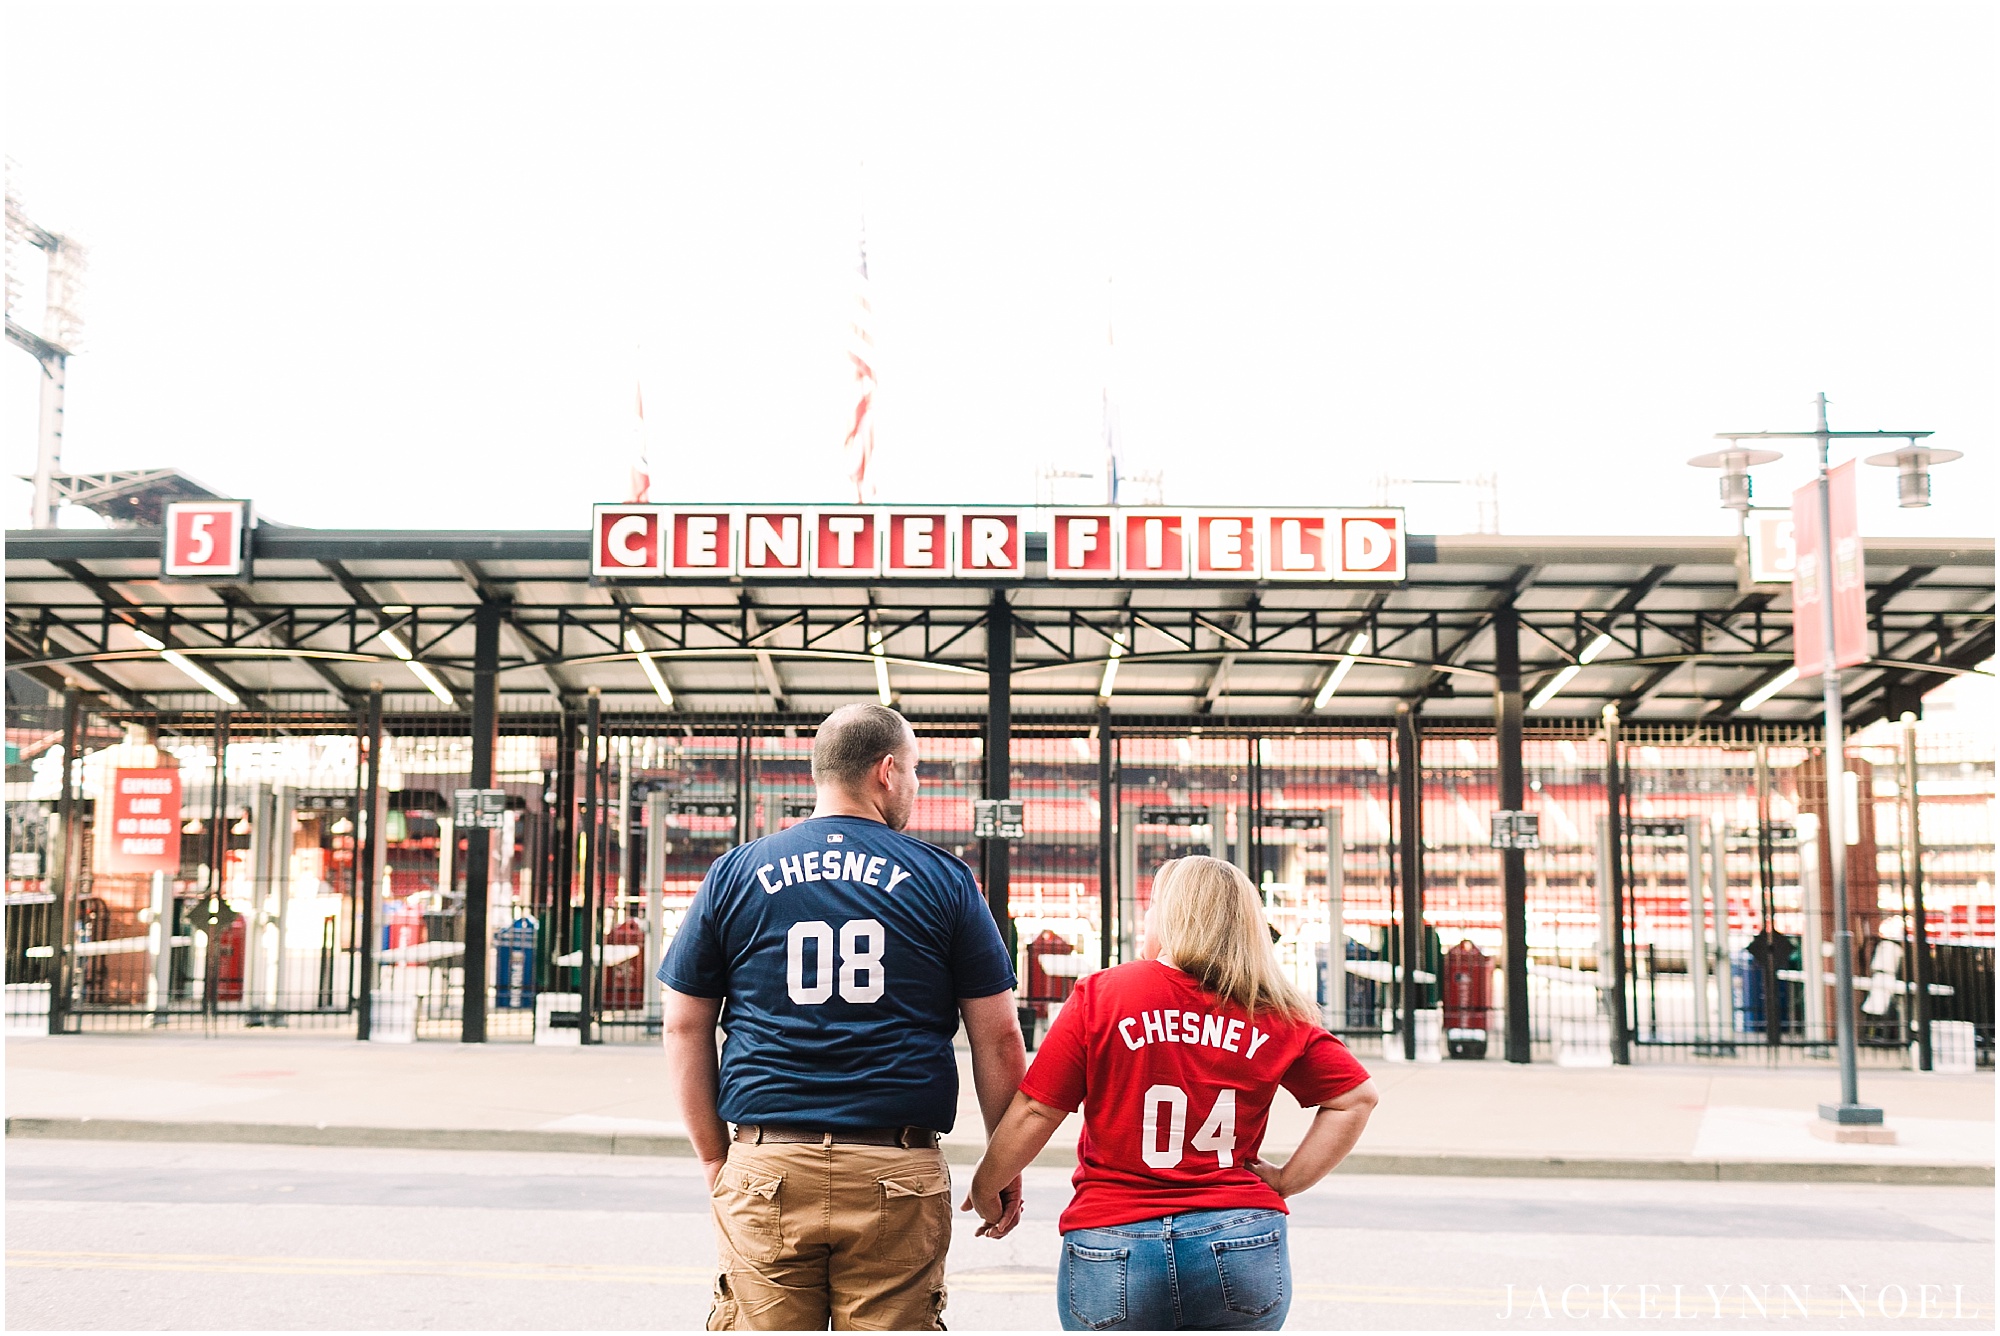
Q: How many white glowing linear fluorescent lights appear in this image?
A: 8